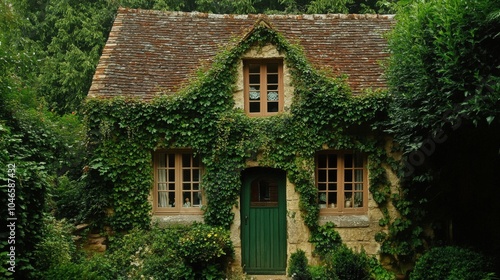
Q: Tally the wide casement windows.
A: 2